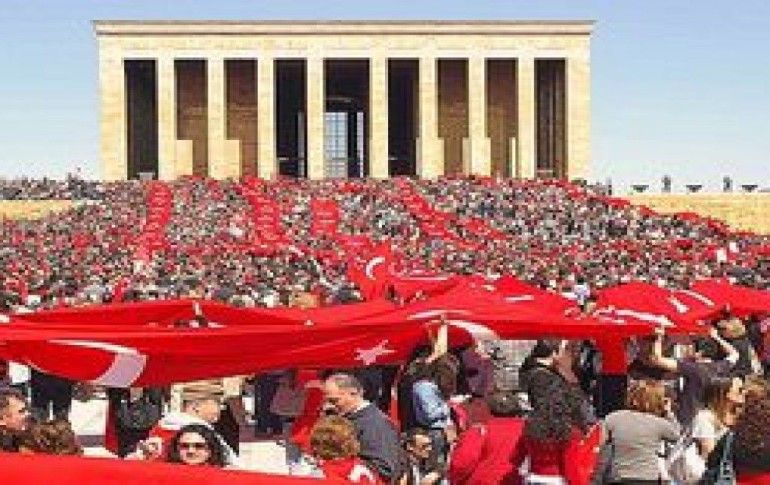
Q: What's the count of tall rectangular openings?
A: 9